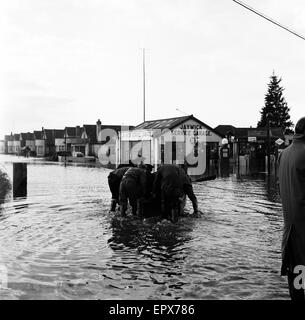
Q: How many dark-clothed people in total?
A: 5